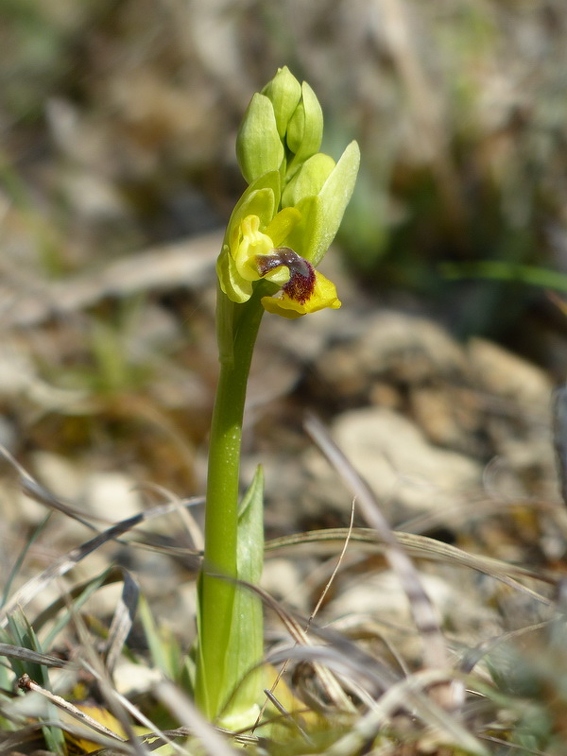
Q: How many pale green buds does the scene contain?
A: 4